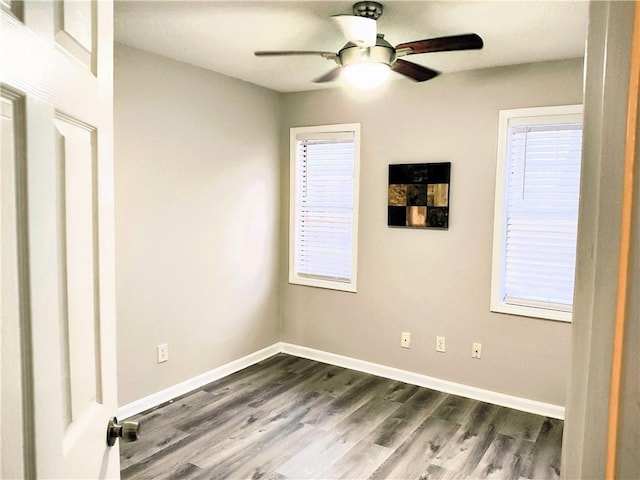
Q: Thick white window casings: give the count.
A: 2